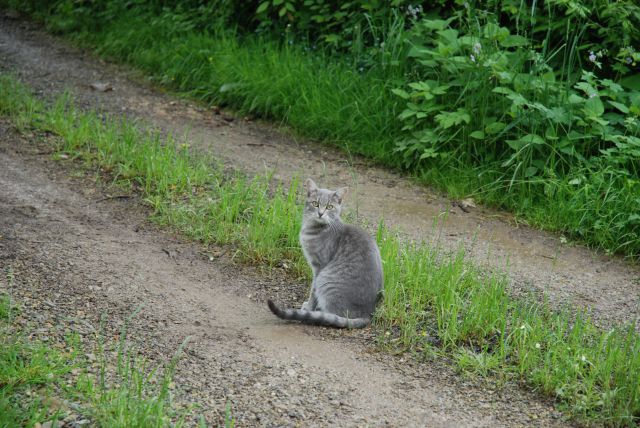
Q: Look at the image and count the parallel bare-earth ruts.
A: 2